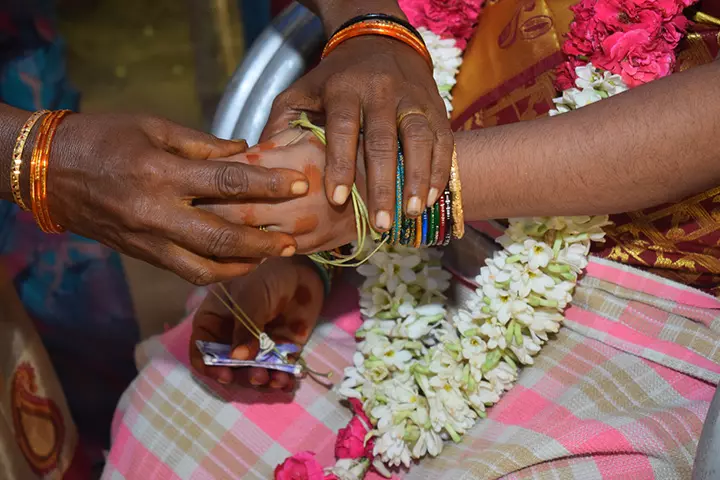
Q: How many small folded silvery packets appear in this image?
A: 1